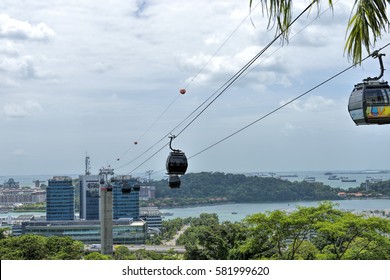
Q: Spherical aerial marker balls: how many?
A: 3